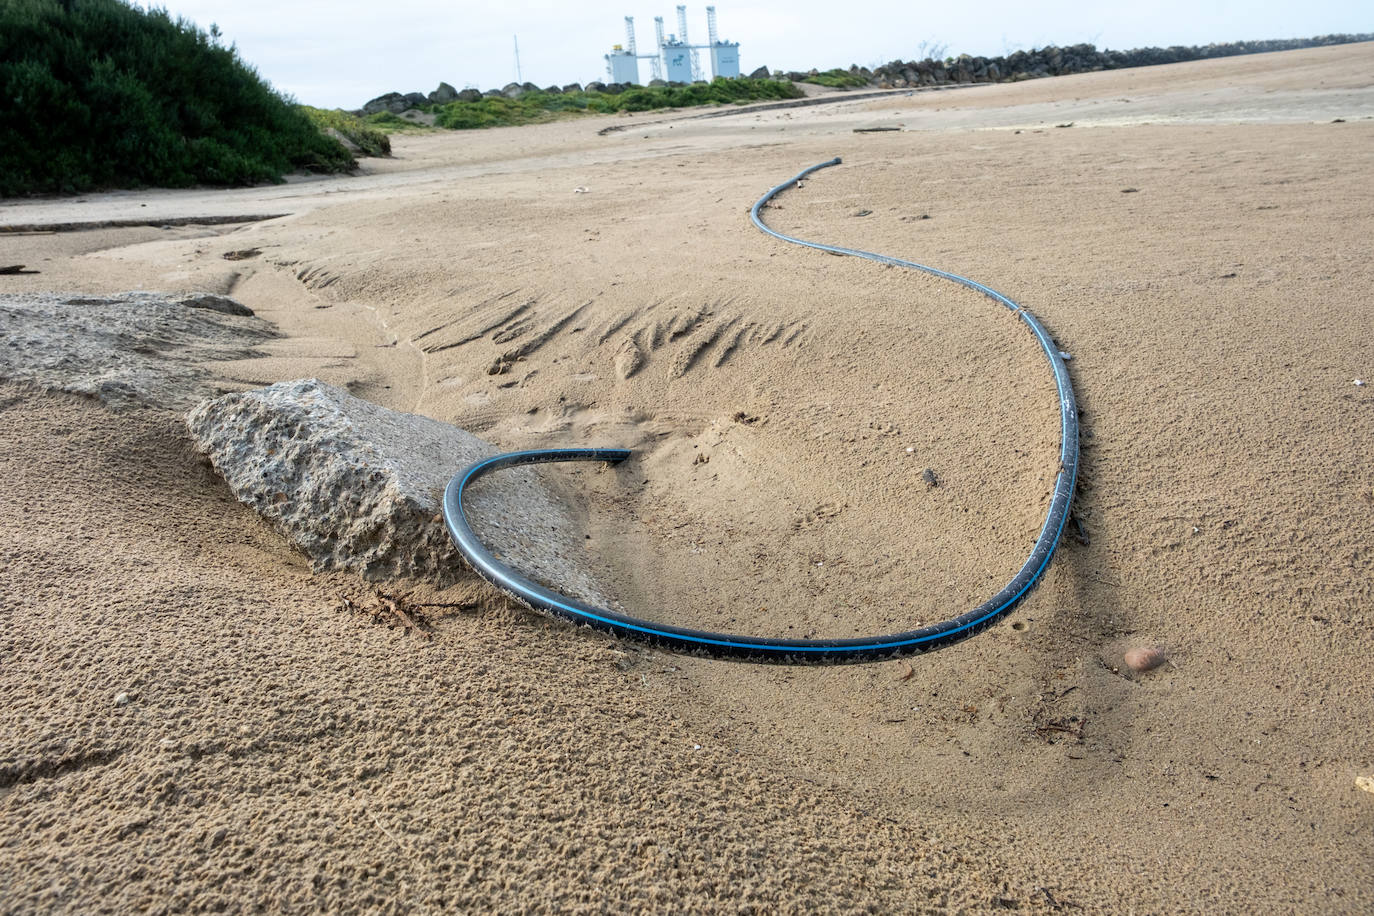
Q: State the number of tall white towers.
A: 4